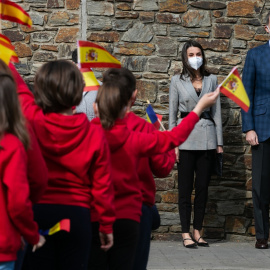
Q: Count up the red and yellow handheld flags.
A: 5